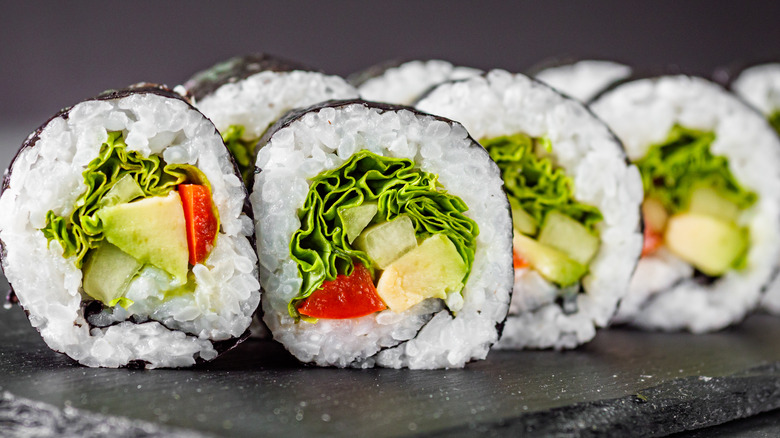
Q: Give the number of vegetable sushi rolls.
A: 8